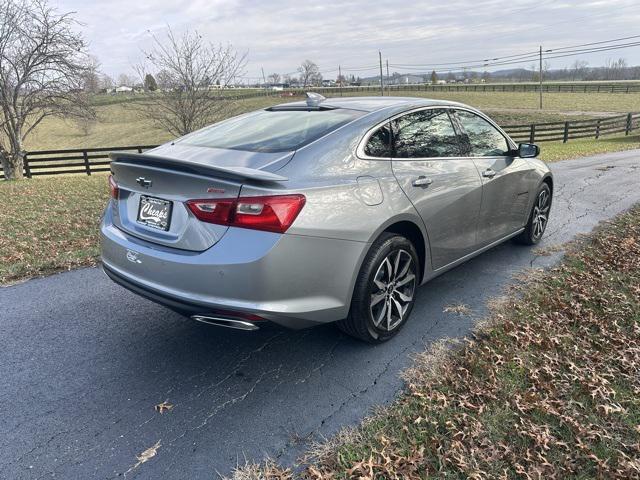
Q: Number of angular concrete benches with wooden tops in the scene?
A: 0